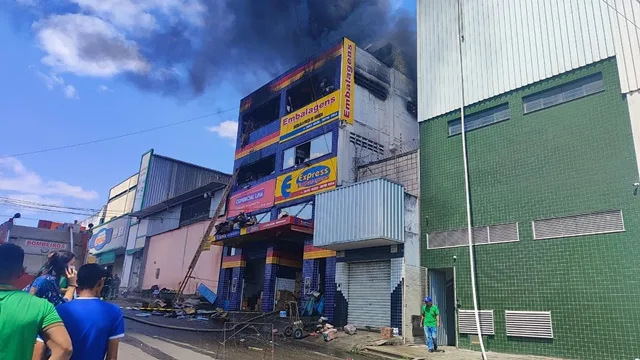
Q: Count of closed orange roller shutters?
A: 0